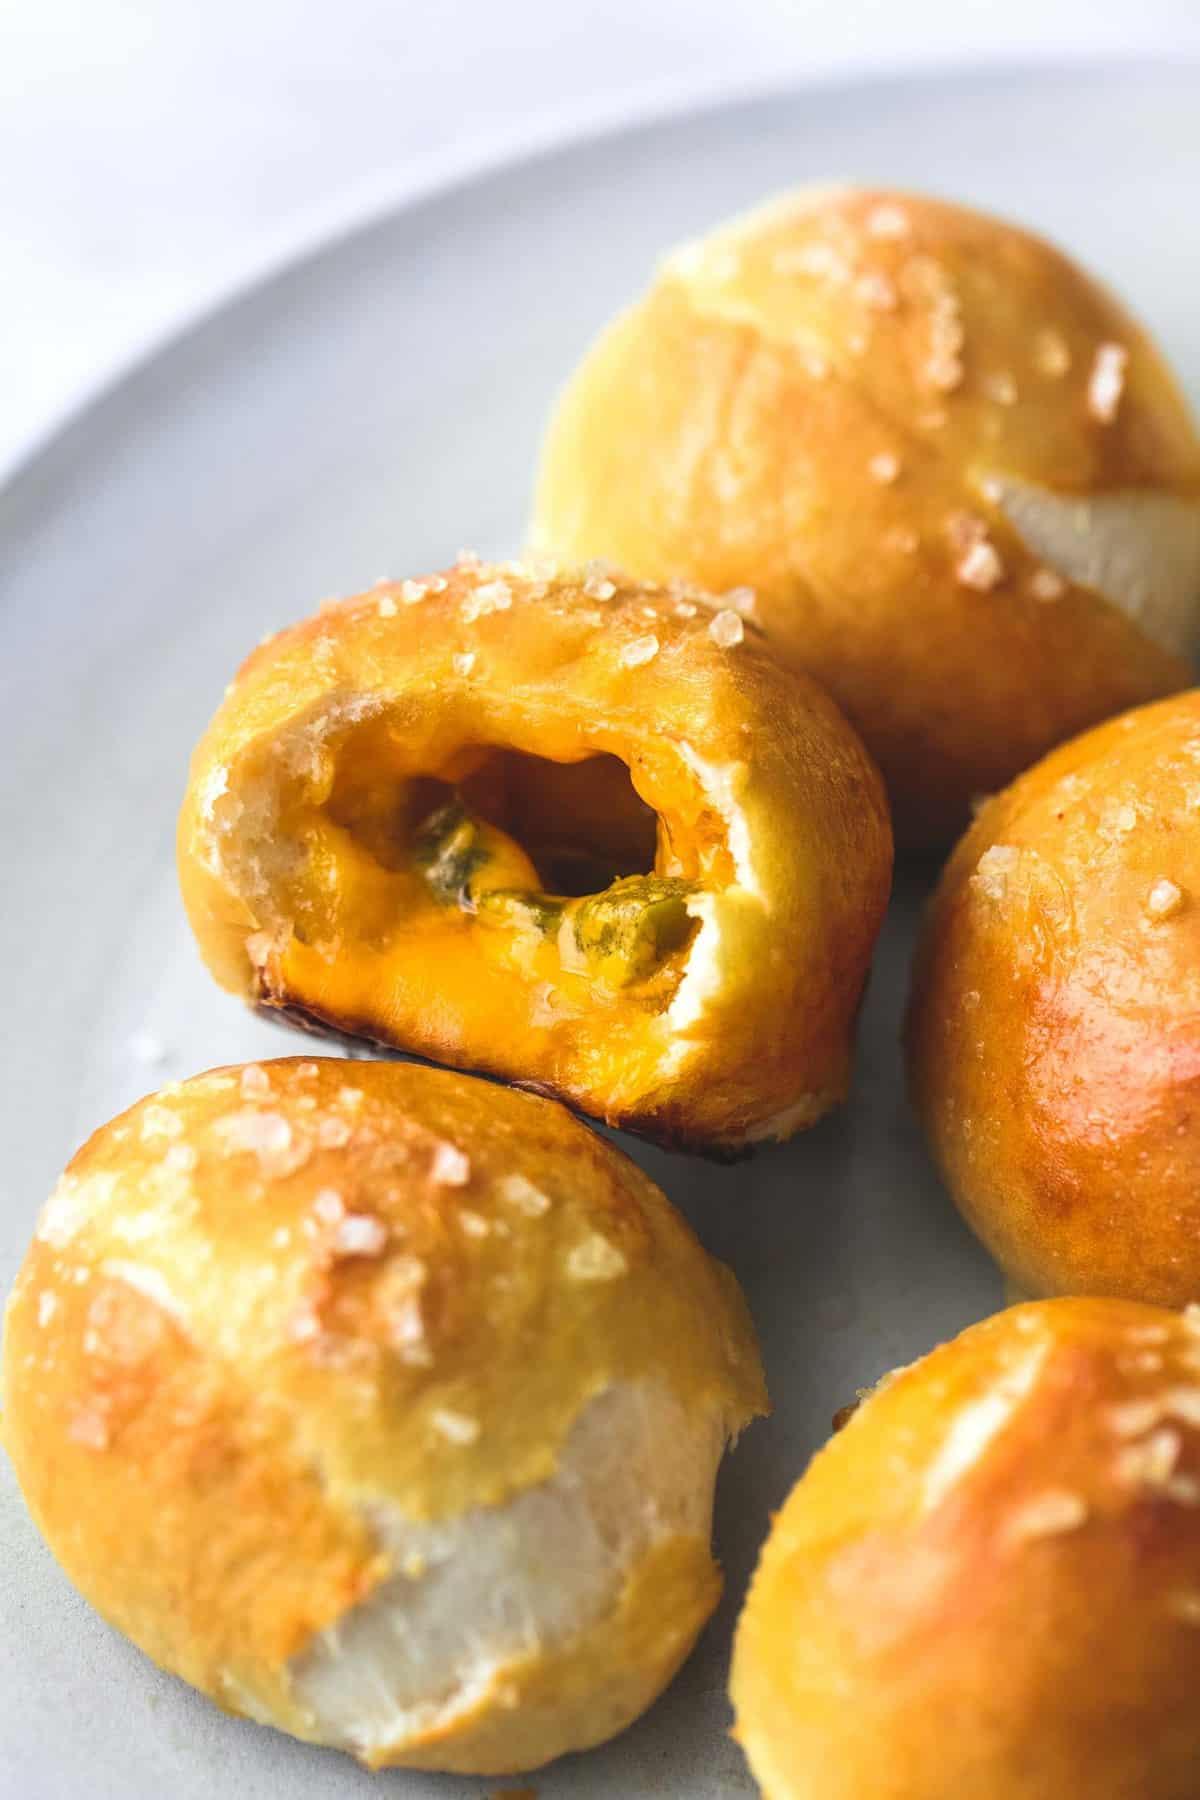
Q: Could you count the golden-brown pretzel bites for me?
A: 5